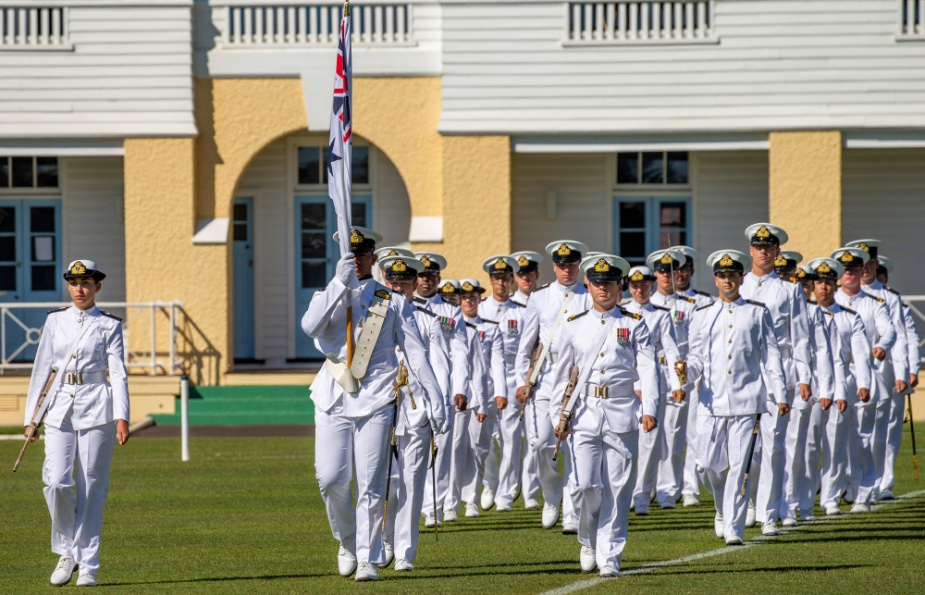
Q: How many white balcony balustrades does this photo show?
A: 4